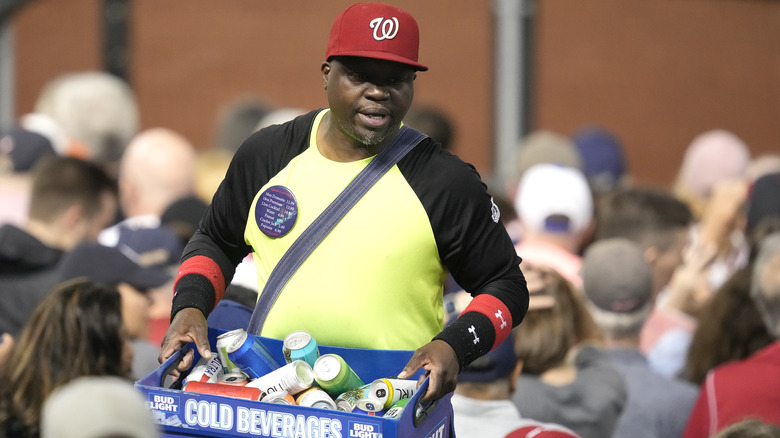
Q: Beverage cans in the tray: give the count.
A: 14